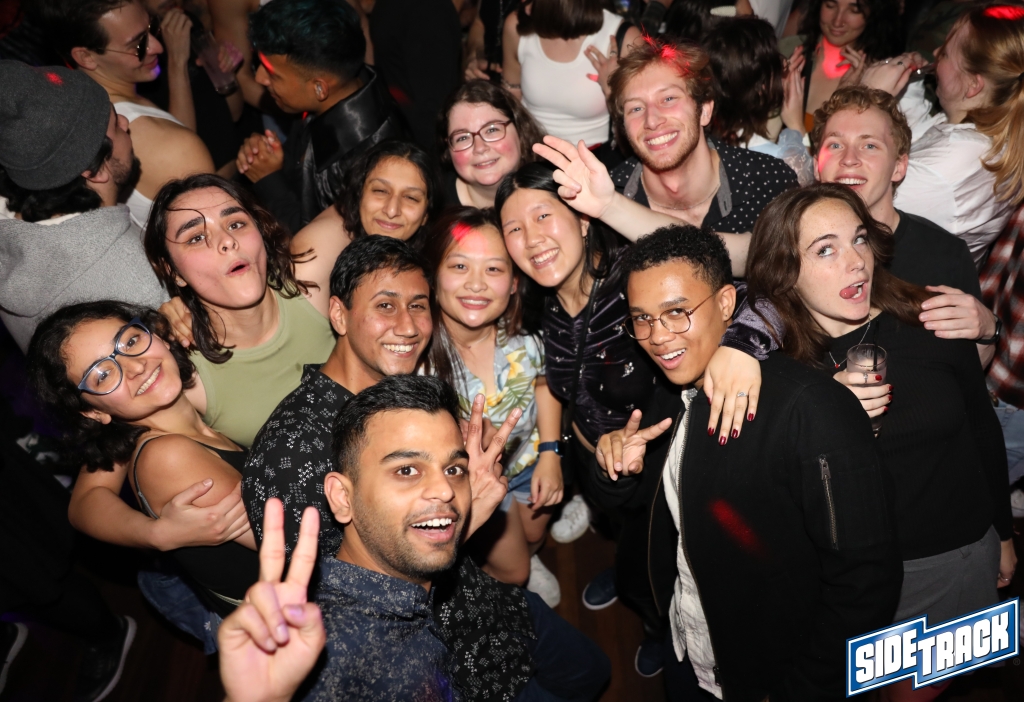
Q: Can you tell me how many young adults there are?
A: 12